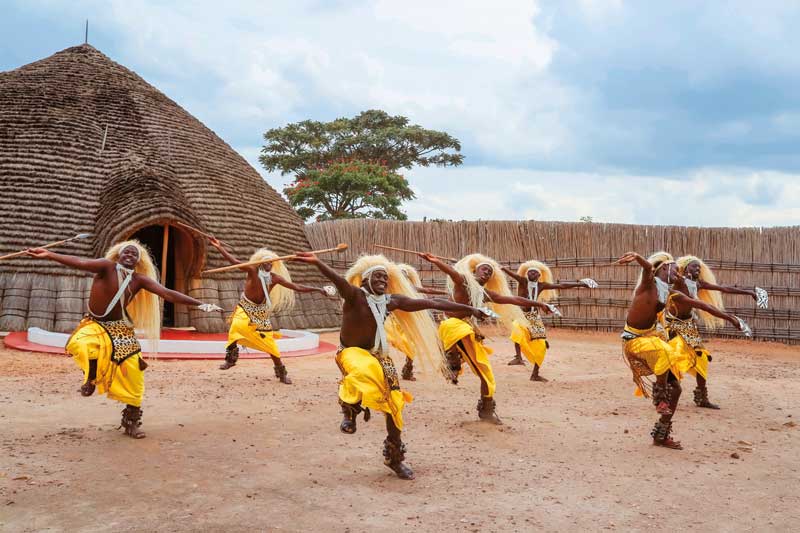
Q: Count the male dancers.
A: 8